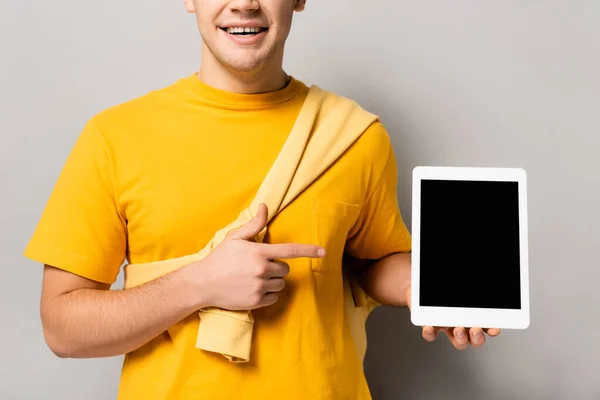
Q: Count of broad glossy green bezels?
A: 0